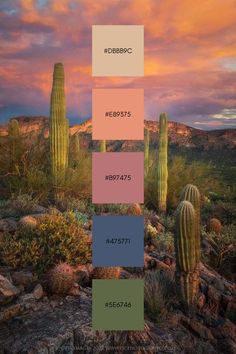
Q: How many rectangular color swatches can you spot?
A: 5